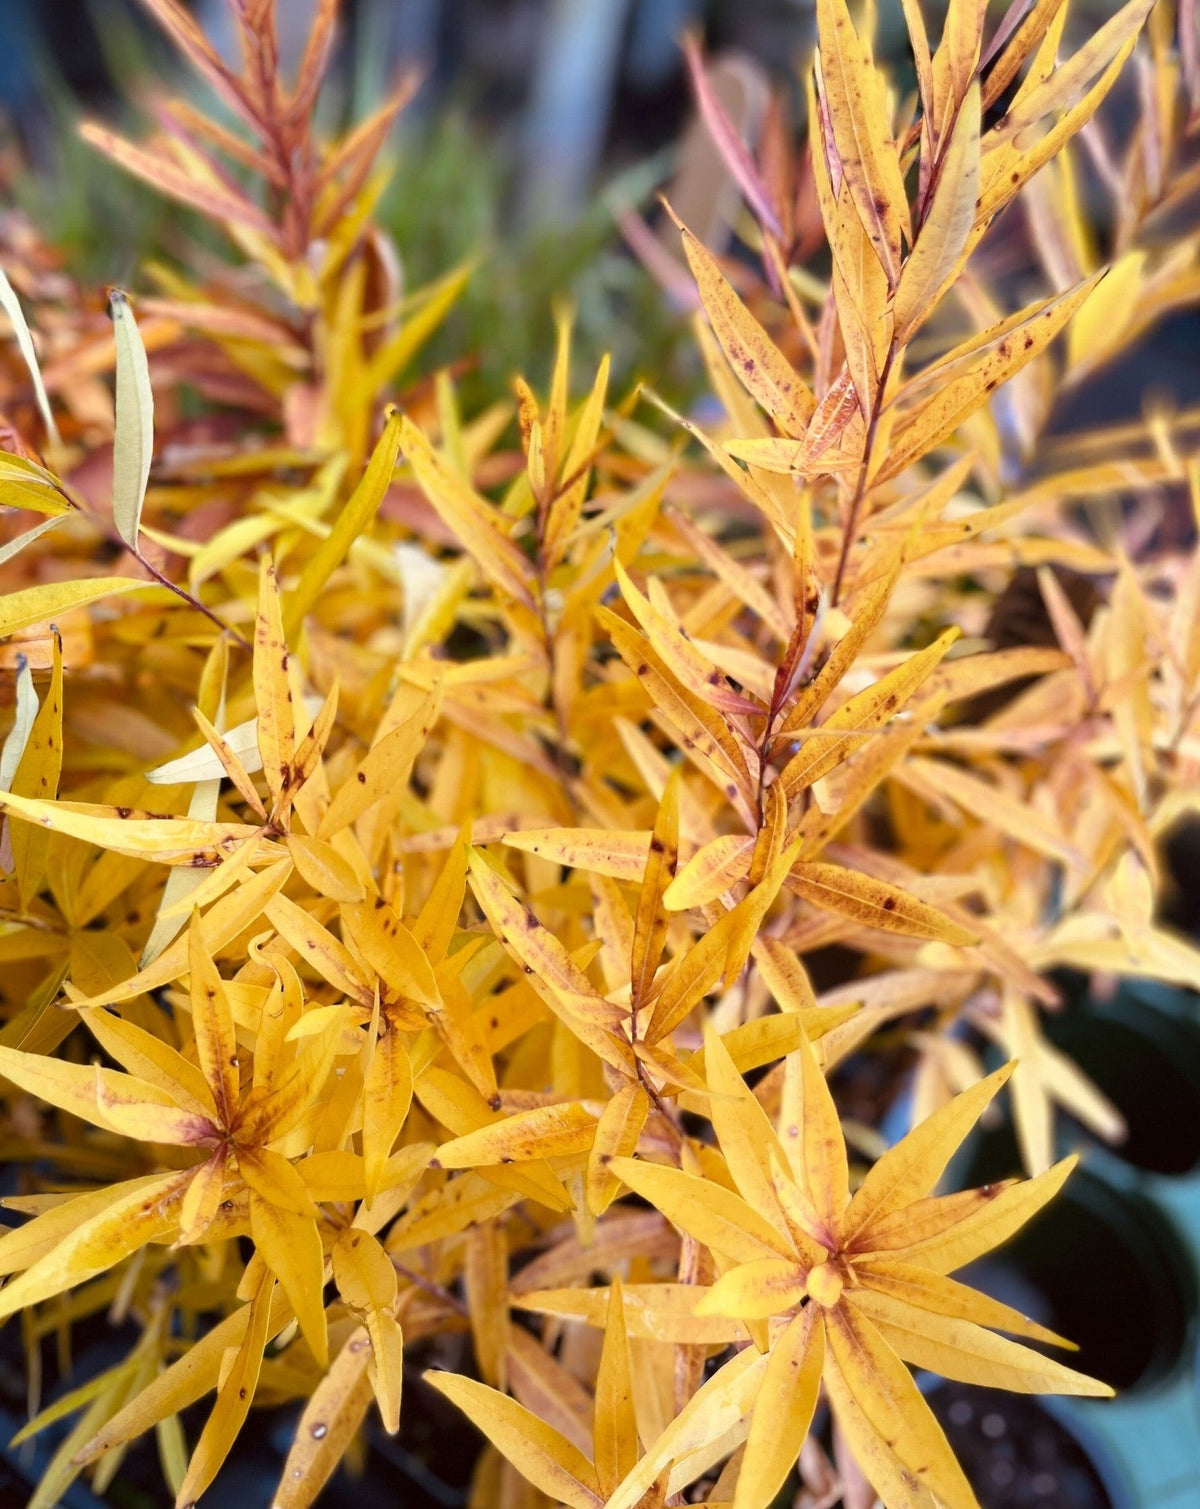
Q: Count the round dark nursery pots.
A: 3